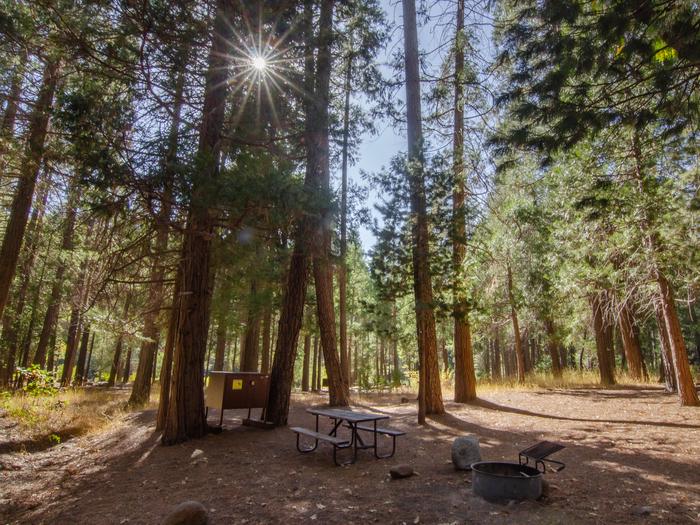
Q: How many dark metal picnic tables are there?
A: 1